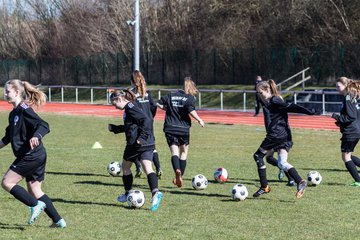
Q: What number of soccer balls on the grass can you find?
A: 6